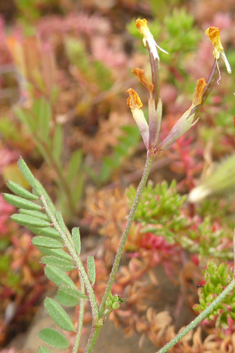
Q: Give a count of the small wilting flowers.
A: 5